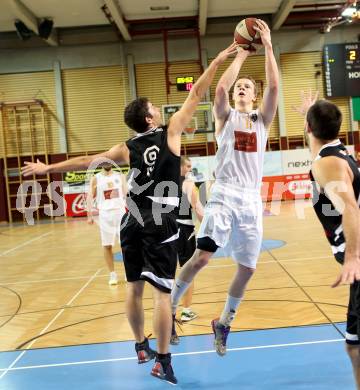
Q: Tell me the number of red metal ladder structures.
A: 1